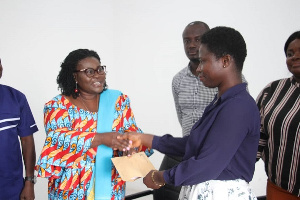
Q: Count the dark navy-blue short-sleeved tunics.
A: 1